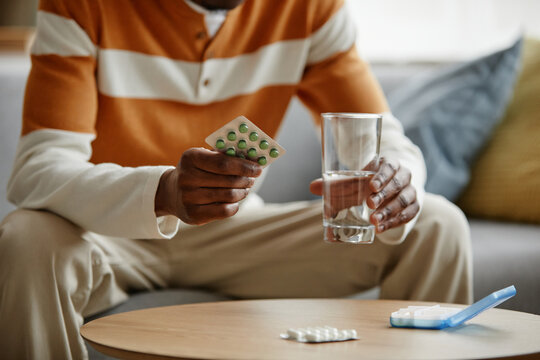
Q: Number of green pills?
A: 11